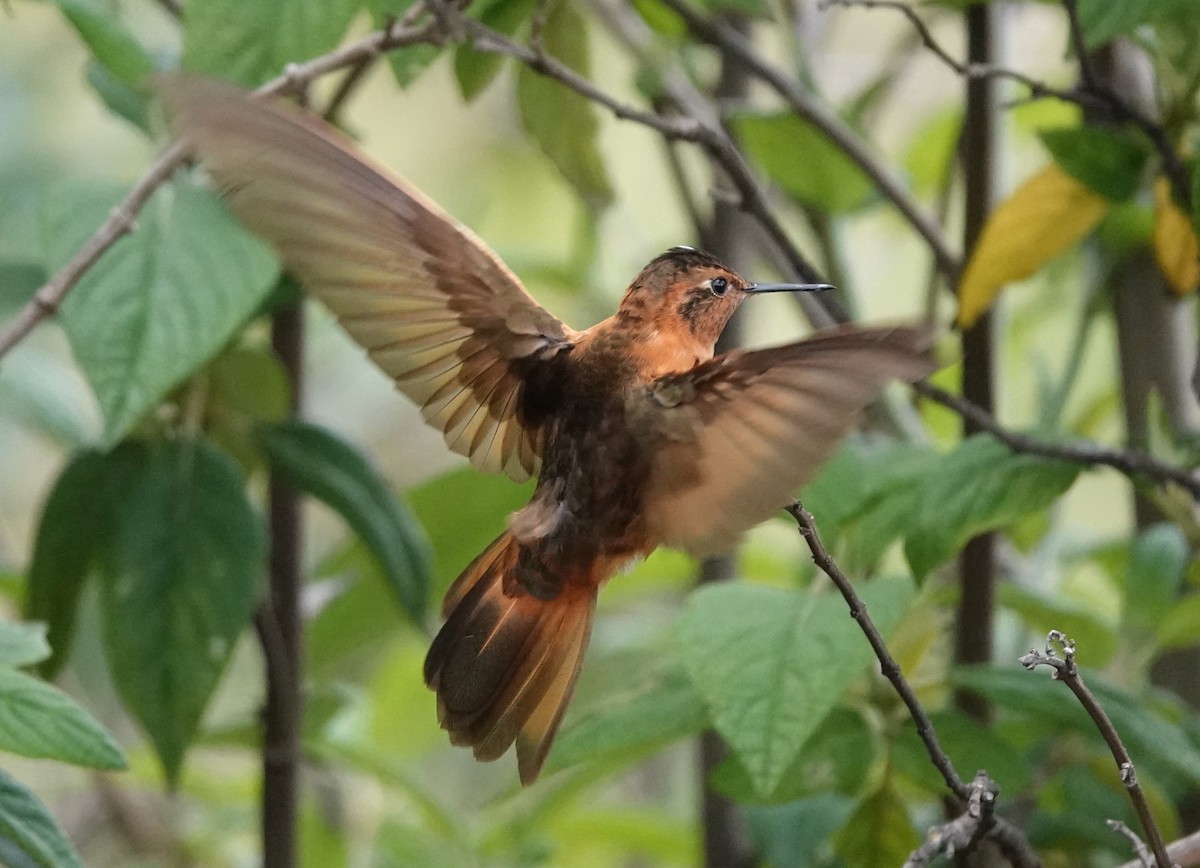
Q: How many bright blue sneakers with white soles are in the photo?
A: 0